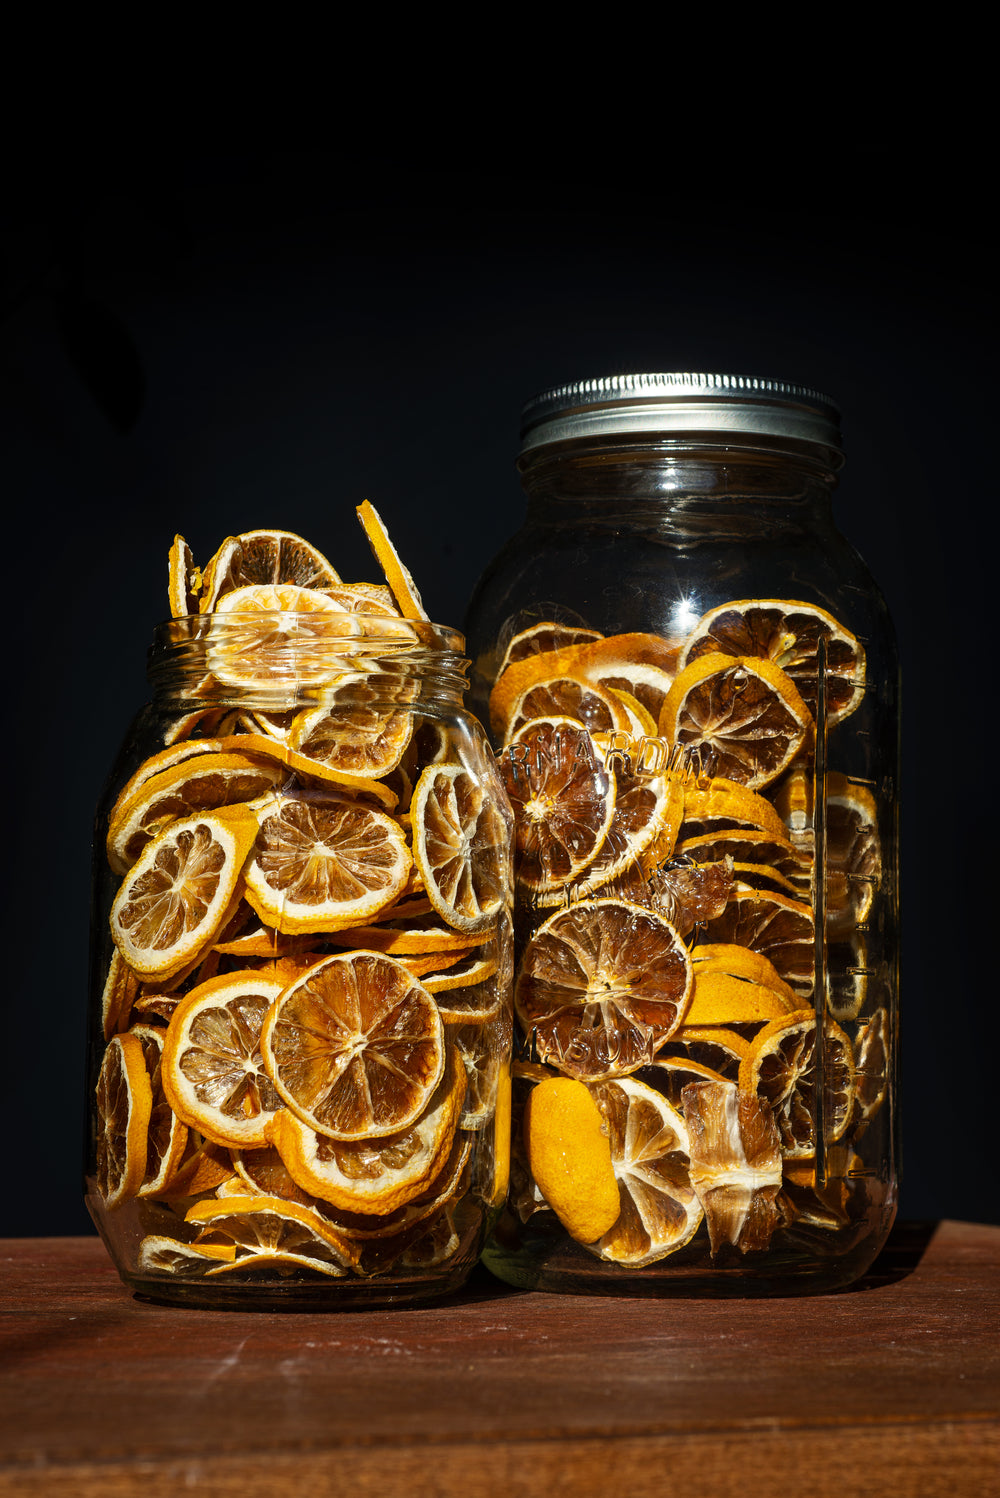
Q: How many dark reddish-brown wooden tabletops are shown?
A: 1